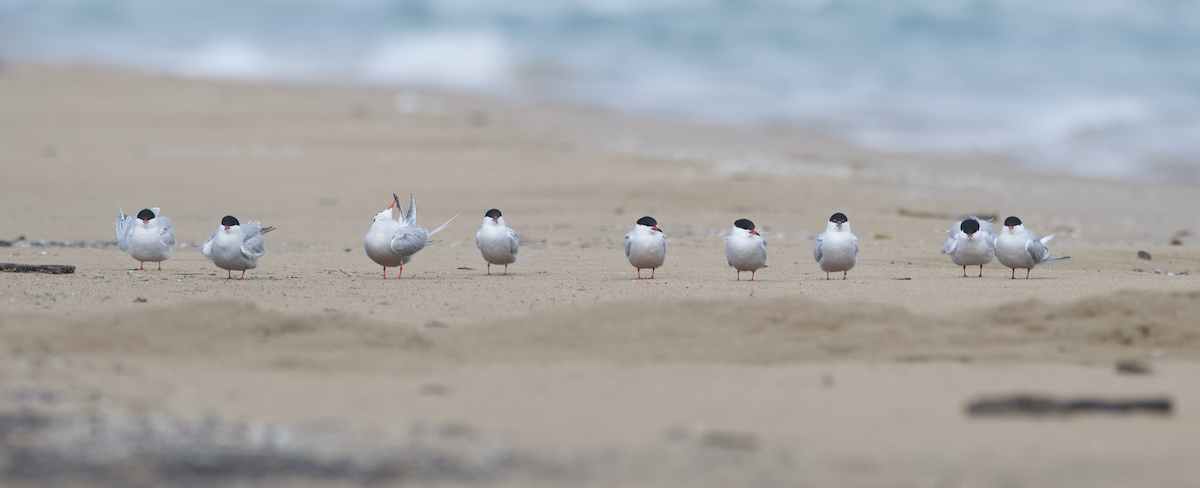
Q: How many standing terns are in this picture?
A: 9